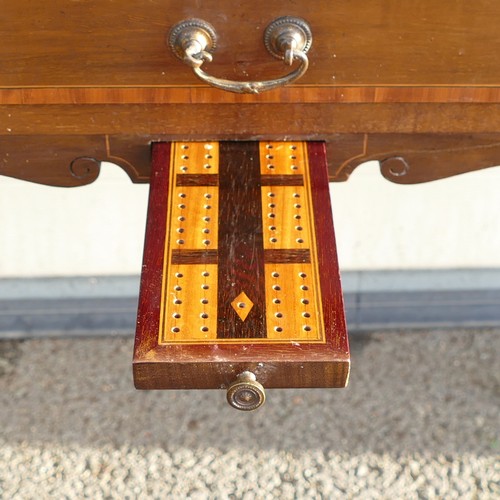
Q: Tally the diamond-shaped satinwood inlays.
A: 1